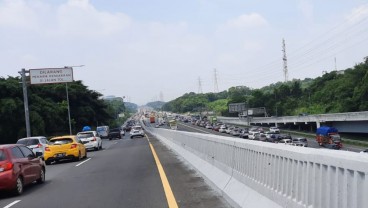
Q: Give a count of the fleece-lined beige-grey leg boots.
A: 0